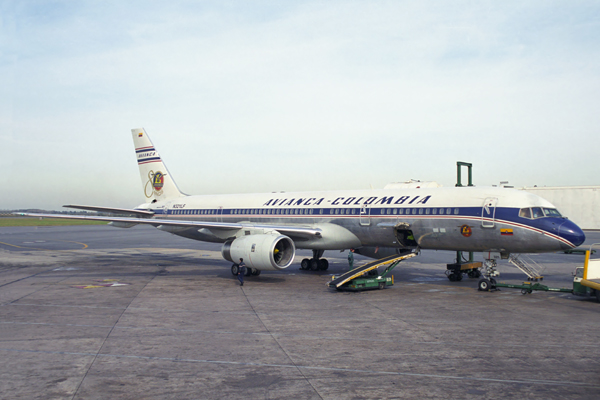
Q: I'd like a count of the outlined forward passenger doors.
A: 2